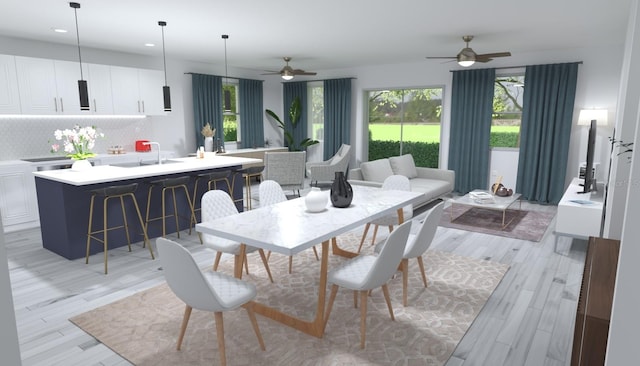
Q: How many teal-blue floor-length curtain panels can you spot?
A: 6